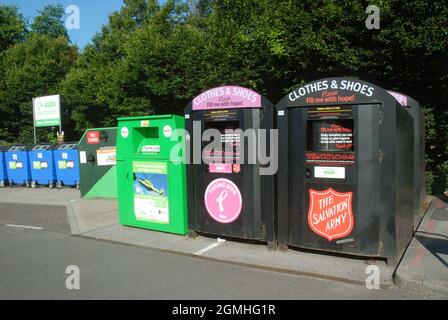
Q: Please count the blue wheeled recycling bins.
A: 4